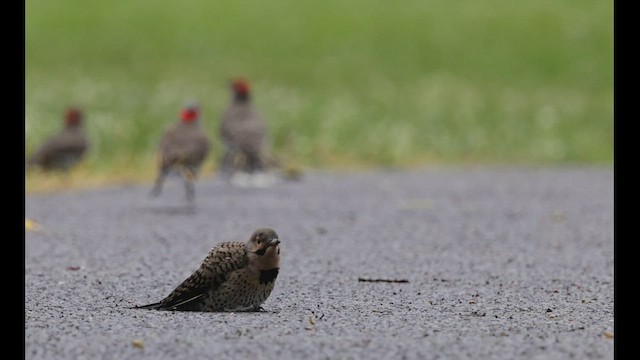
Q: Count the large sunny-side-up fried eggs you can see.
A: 0